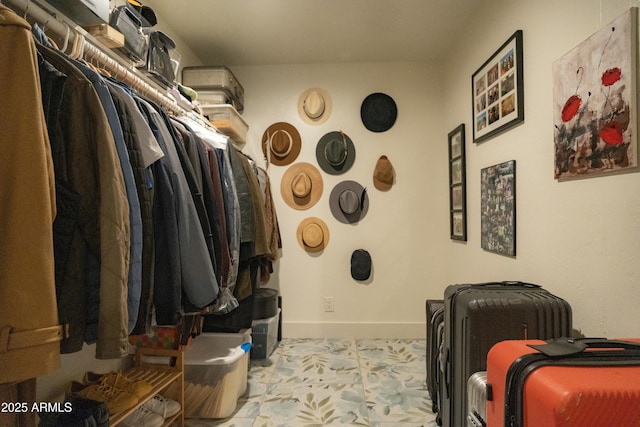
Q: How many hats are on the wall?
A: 9